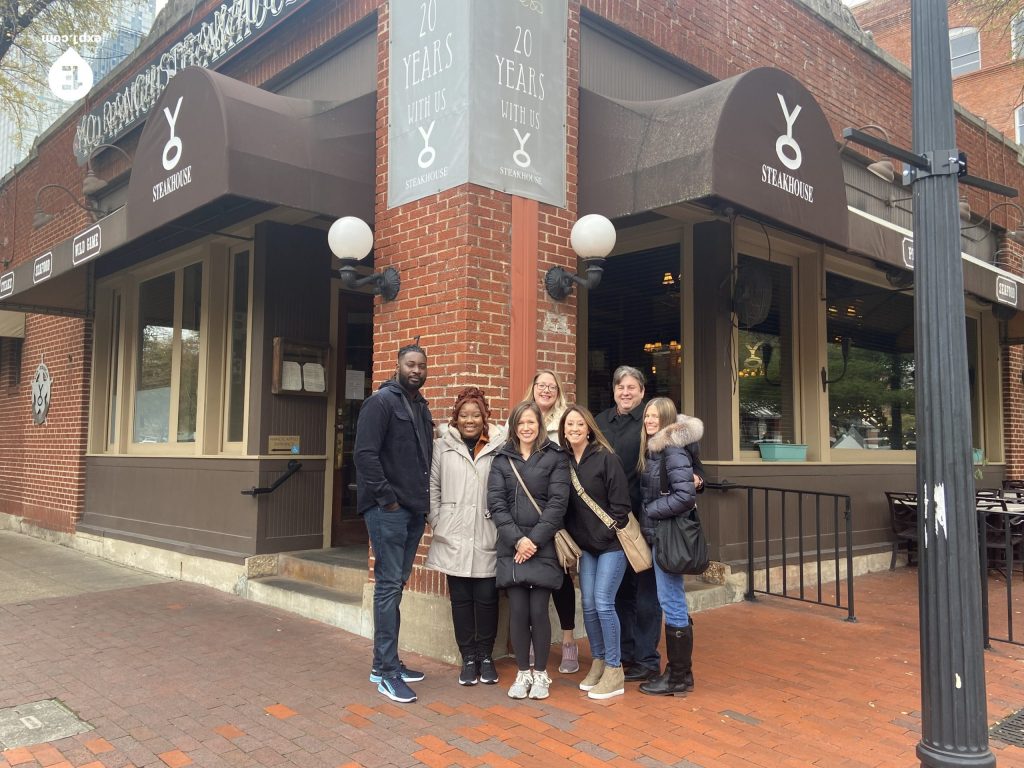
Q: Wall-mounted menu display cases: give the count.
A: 1